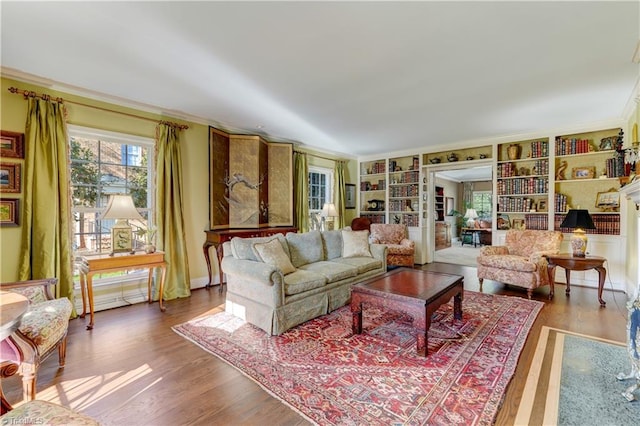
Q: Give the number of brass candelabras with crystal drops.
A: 1